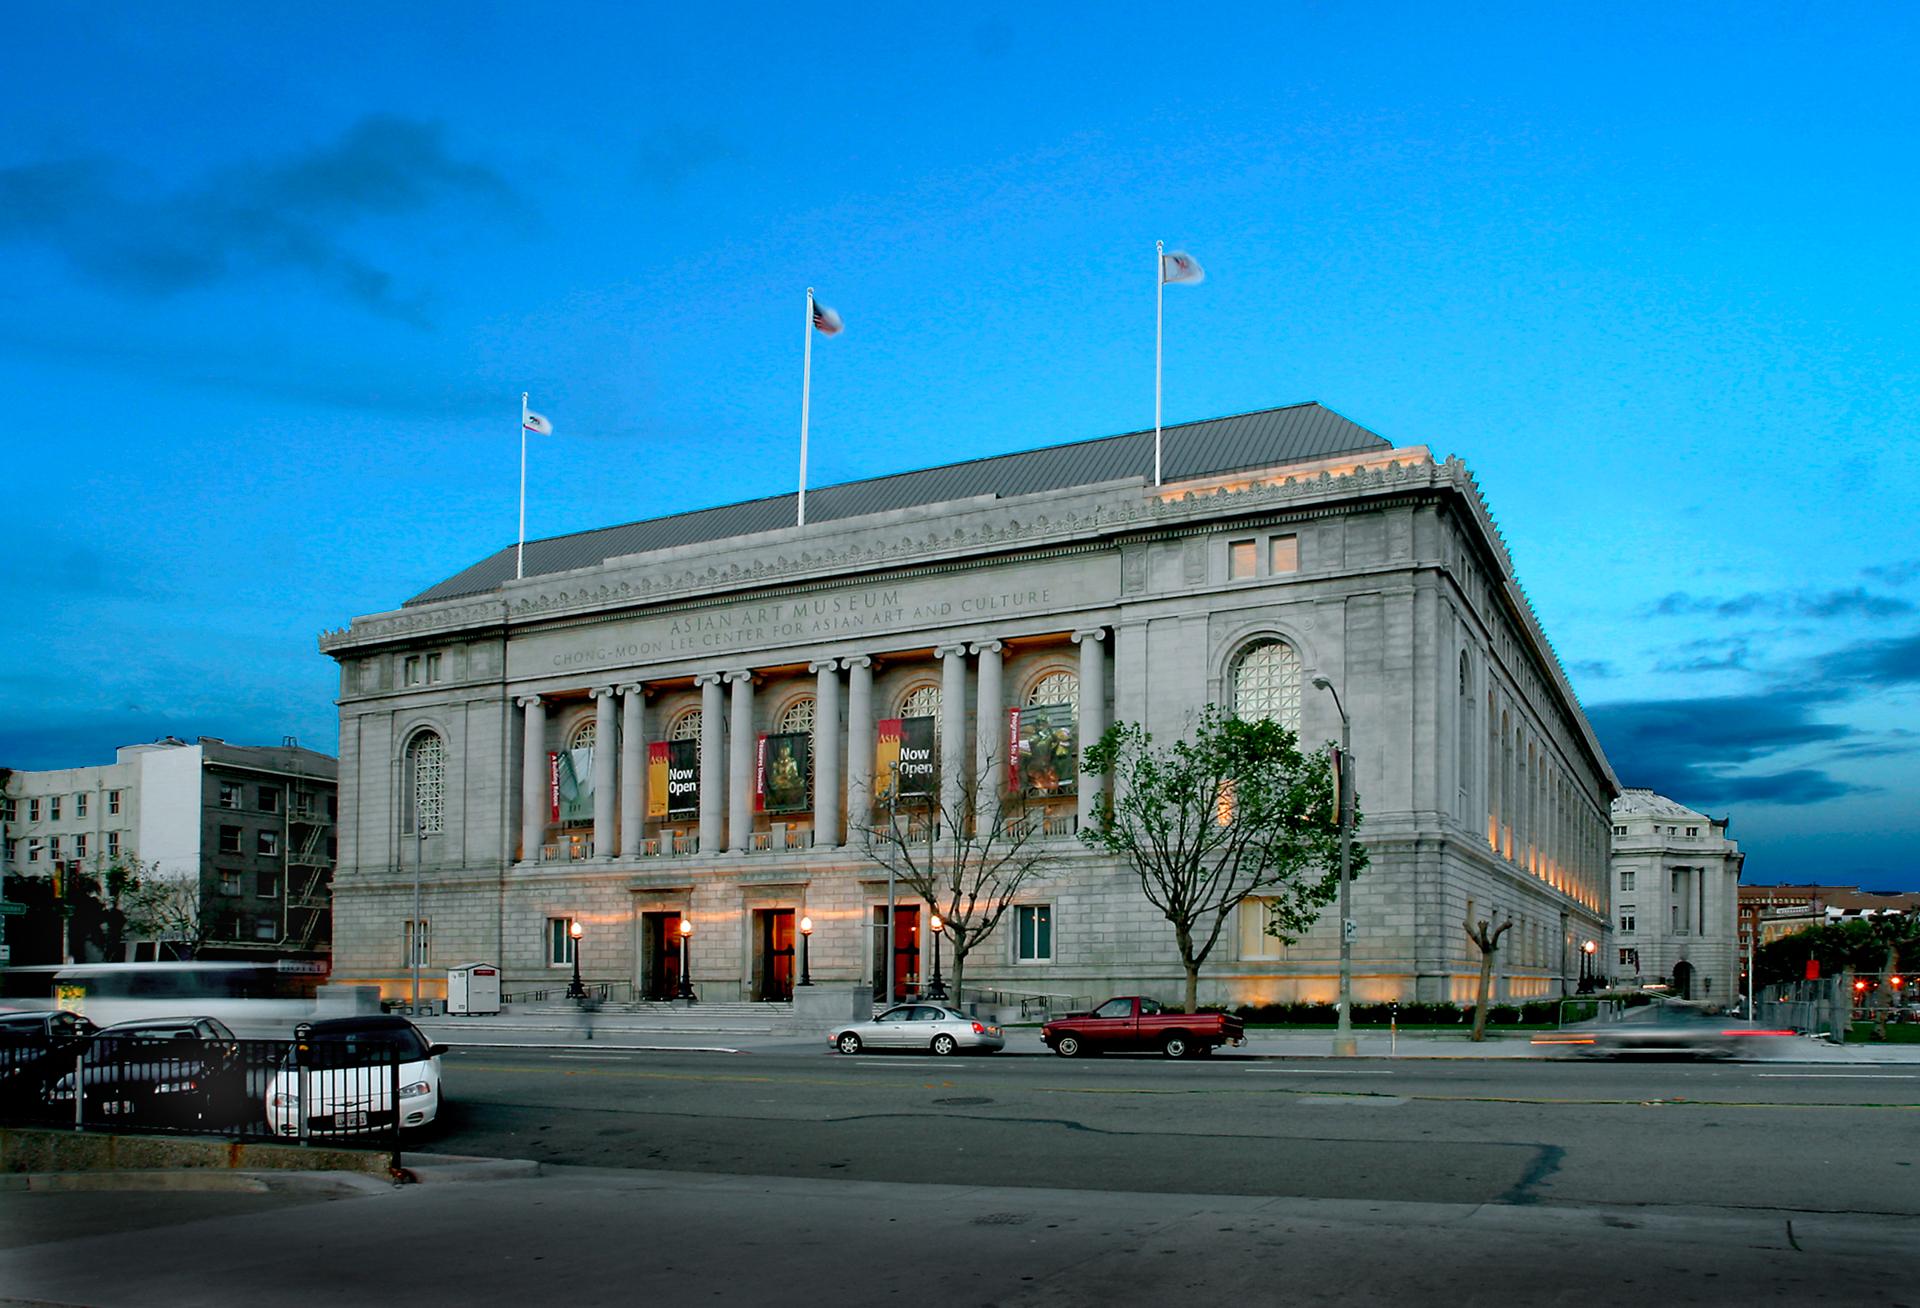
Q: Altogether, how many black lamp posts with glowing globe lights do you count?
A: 5